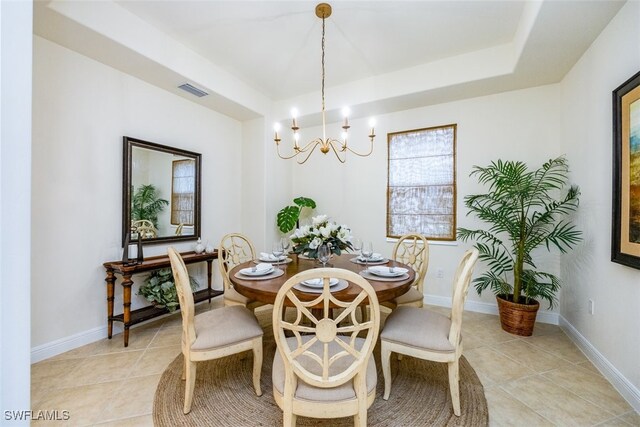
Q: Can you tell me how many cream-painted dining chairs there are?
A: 5